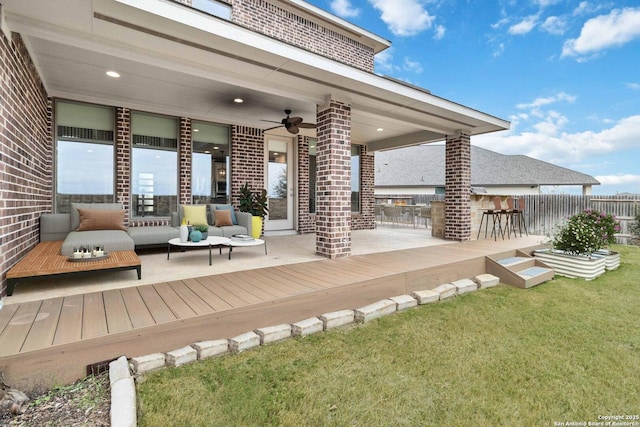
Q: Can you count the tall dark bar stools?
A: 3